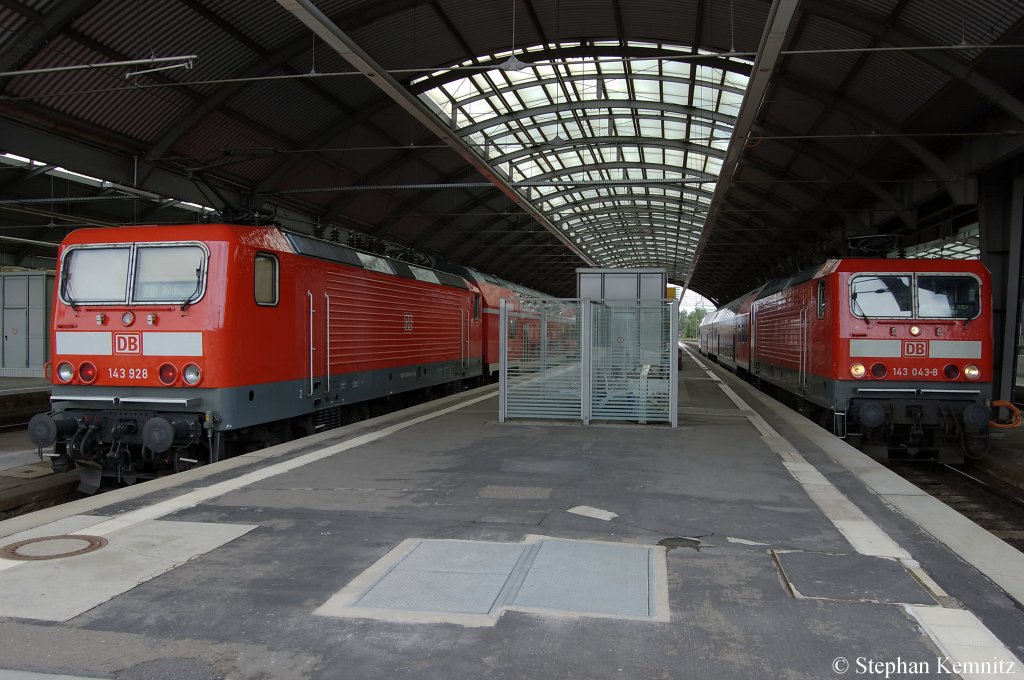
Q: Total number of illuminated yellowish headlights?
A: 3